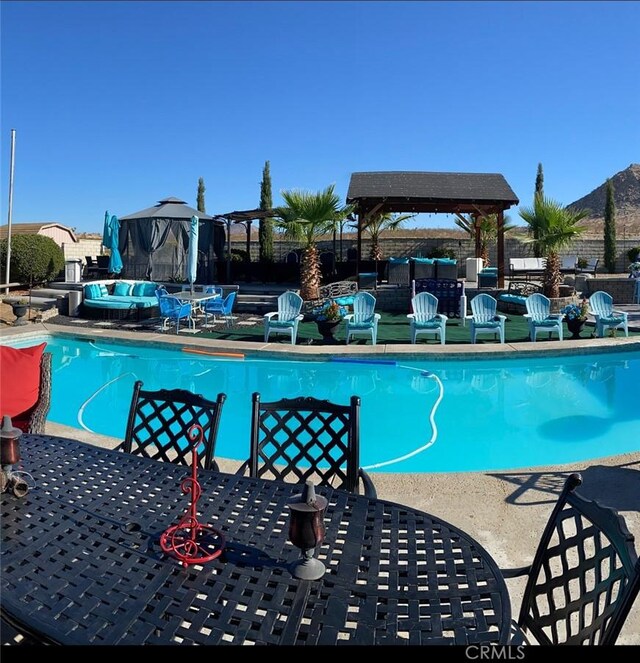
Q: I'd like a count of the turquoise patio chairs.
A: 6